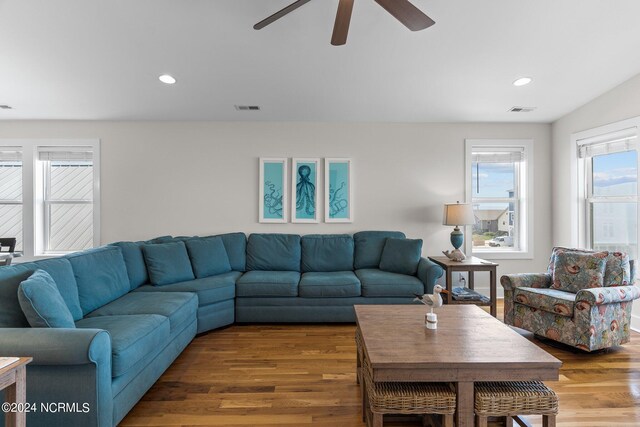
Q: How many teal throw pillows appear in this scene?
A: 4